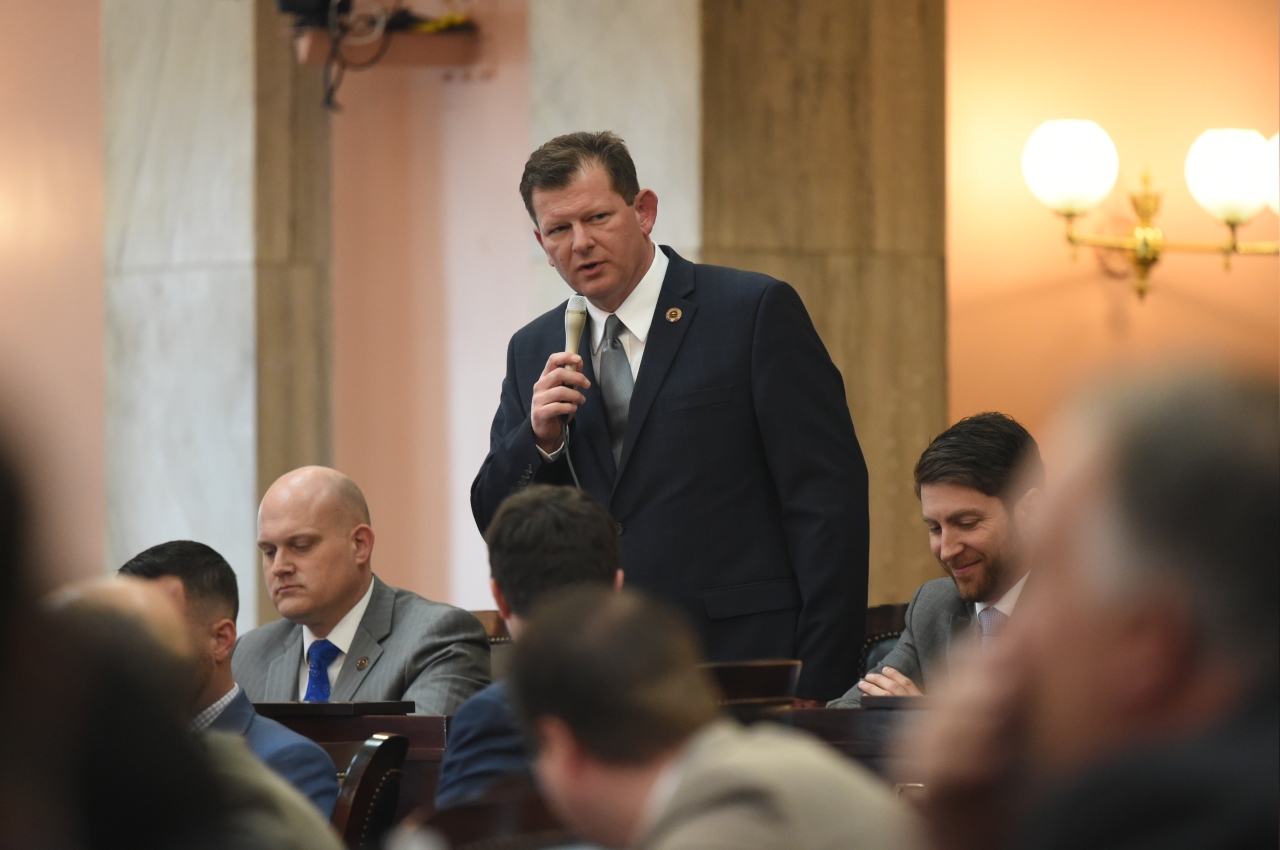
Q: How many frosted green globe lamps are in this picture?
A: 0